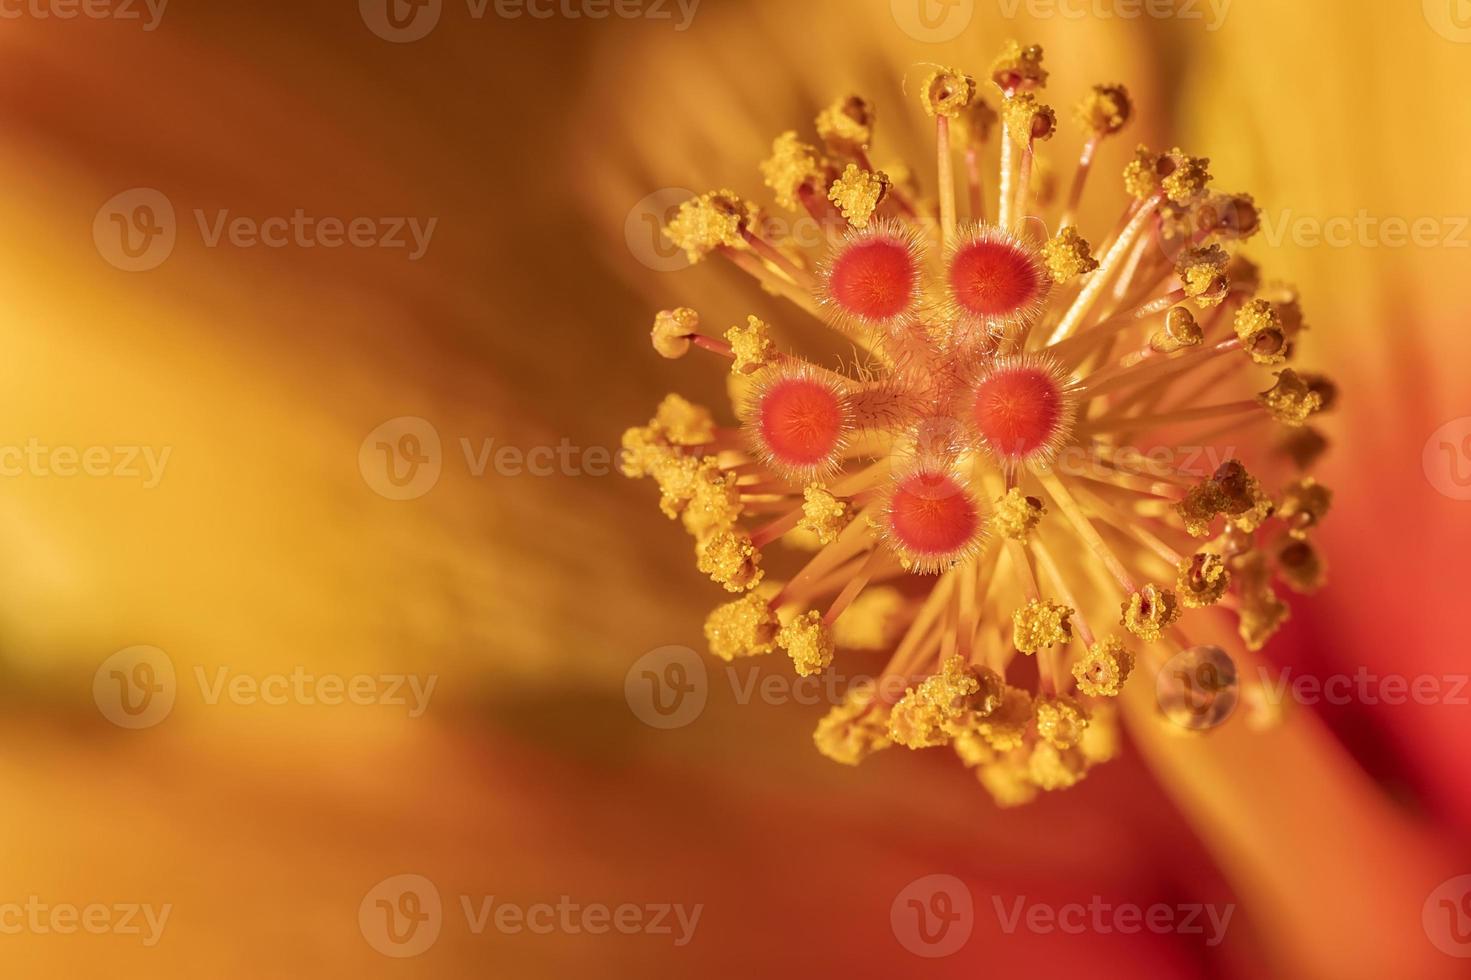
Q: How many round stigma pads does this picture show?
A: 5